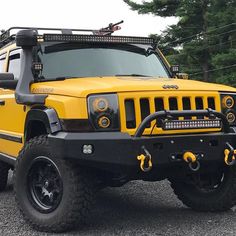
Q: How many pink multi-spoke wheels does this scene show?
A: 0